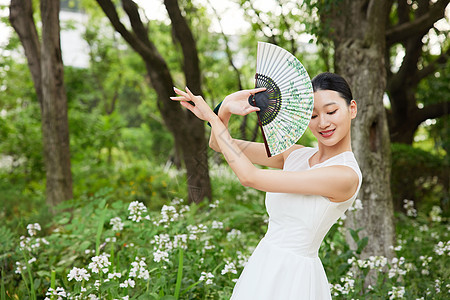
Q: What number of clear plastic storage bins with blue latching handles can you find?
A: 0